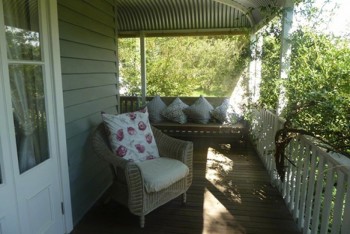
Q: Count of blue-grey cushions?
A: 4